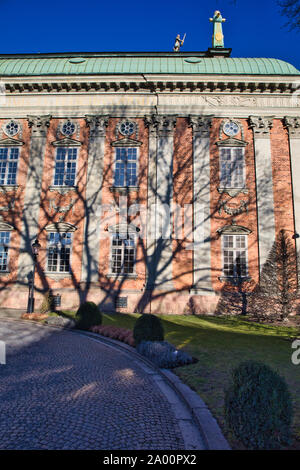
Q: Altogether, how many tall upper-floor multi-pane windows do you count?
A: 4